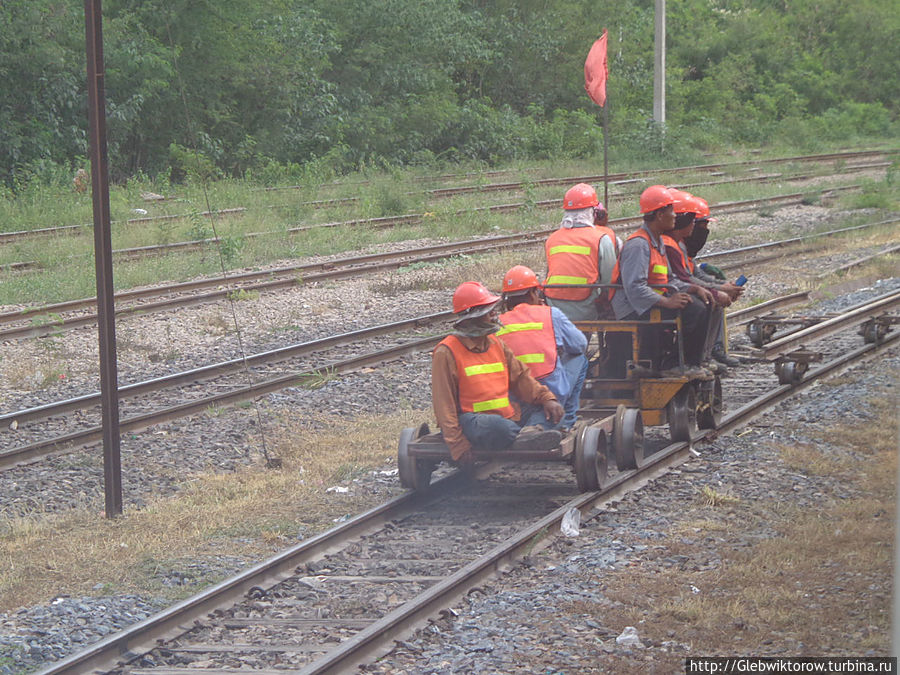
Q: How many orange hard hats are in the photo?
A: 6